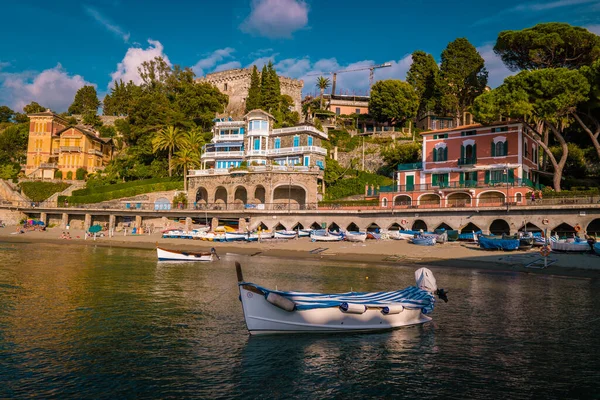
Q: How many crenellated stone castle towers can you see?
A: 1